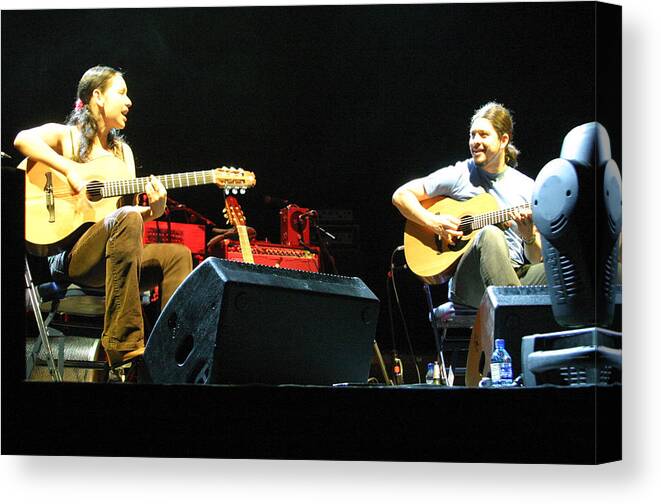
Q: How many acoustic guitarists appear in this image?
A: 2